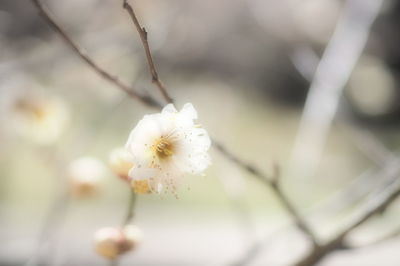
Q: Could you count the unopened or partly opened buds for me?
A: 4